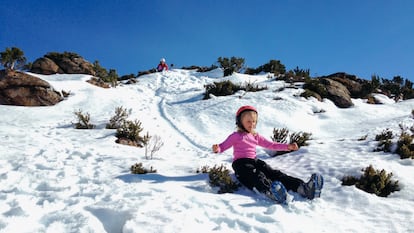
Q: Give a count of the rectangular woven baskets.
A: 0